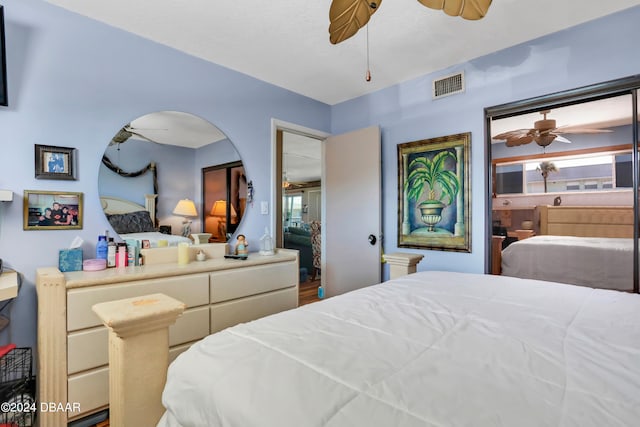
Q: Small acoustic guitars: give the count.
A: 0